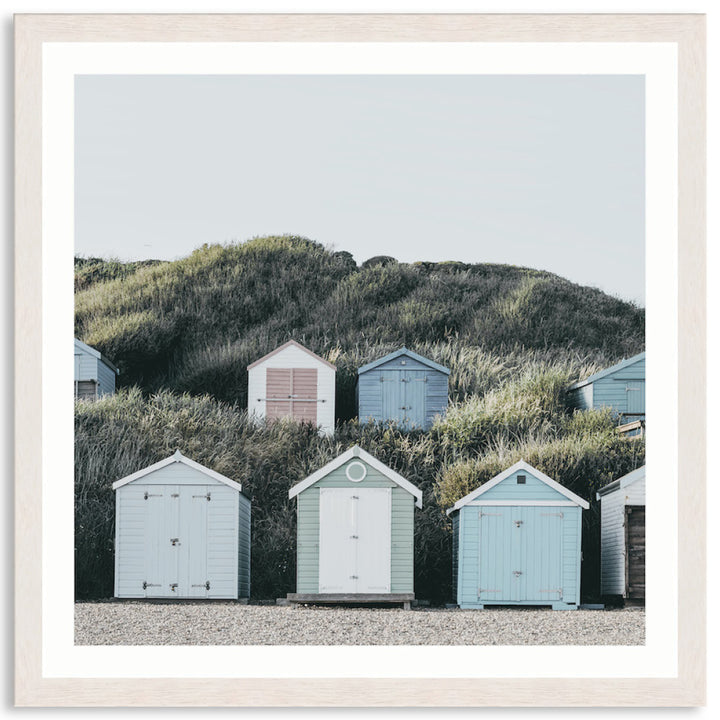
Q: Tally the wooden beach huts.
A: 8